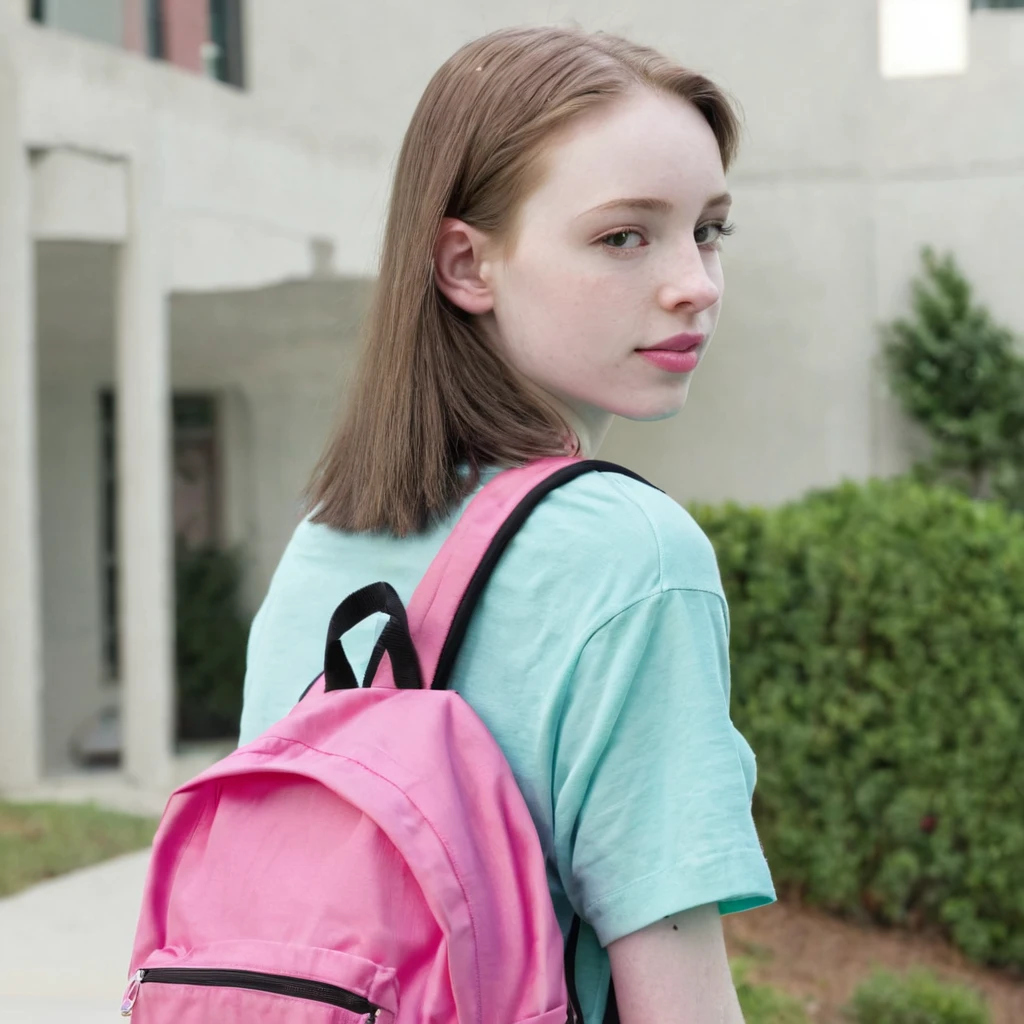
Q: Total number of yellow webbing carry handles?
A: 0